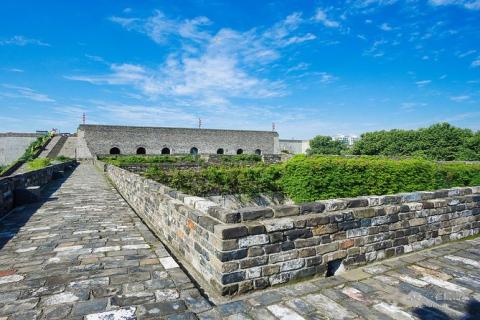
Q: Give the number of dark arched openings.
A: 7